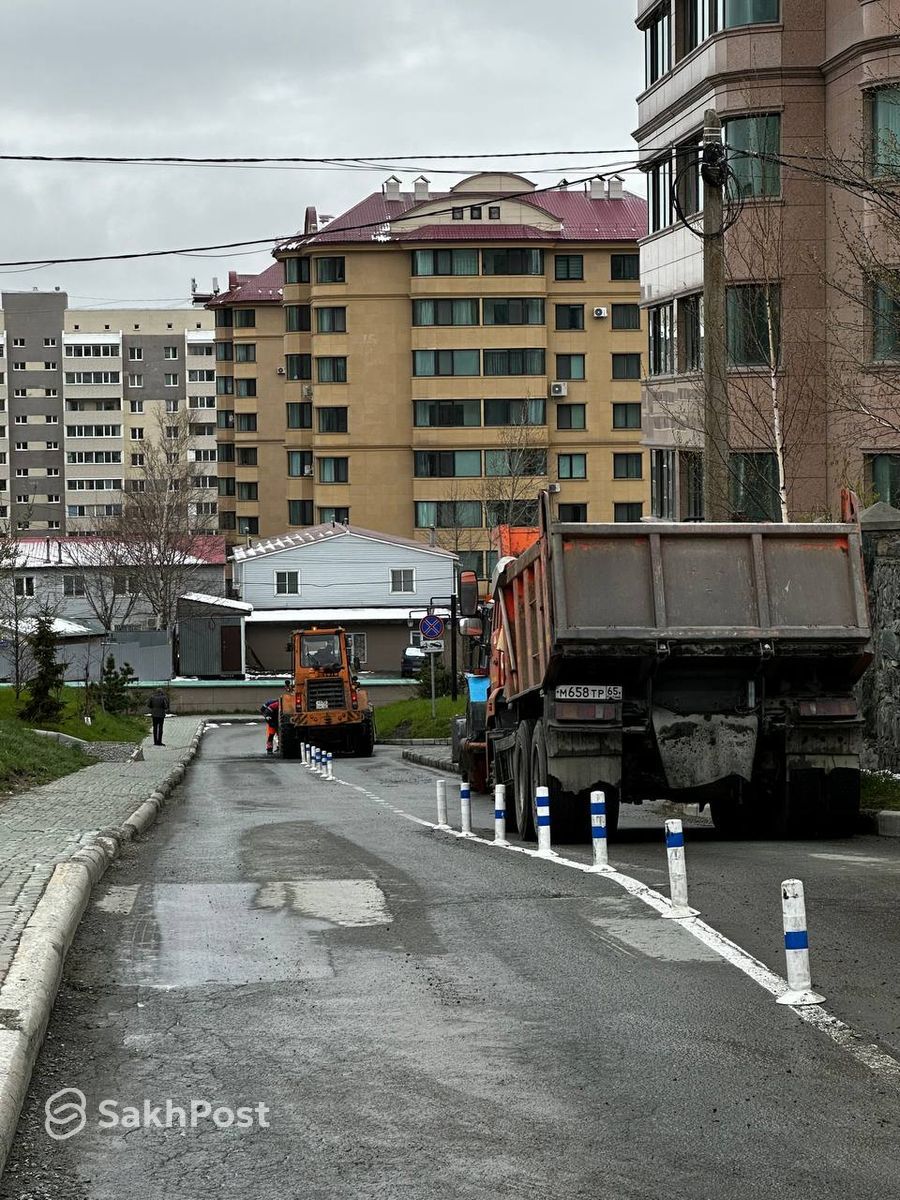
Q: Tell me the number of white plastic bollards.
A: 13